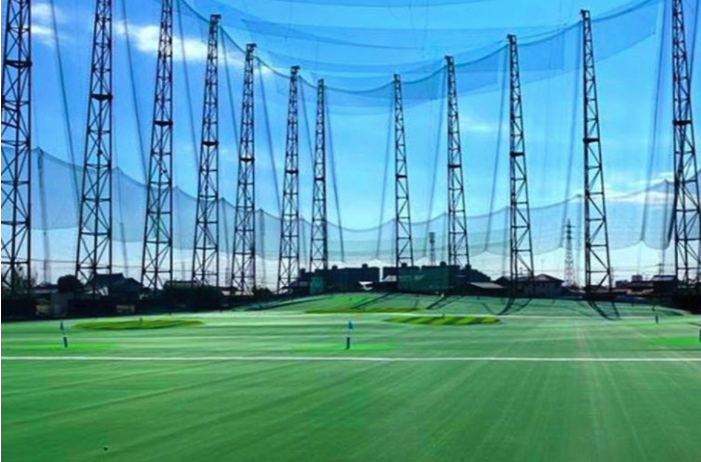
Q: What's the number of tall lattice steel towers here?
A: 12